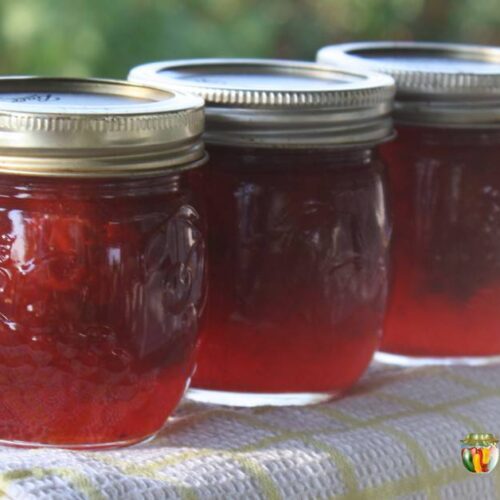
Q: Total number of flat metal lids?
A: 3